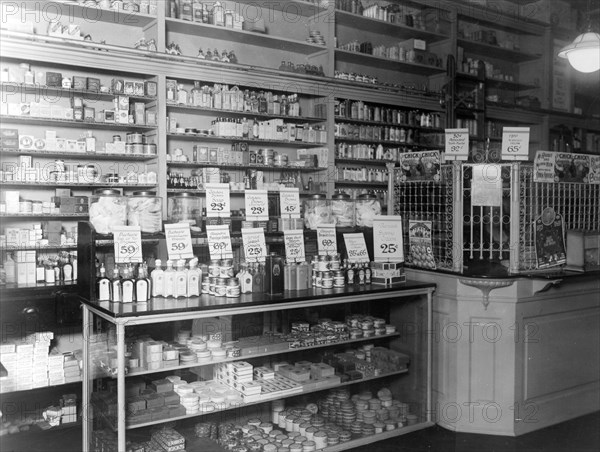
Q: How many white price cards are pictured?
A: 13